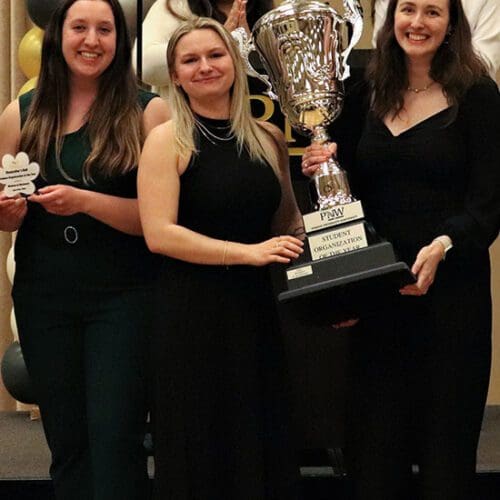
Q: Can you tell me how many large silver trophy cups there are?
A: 1